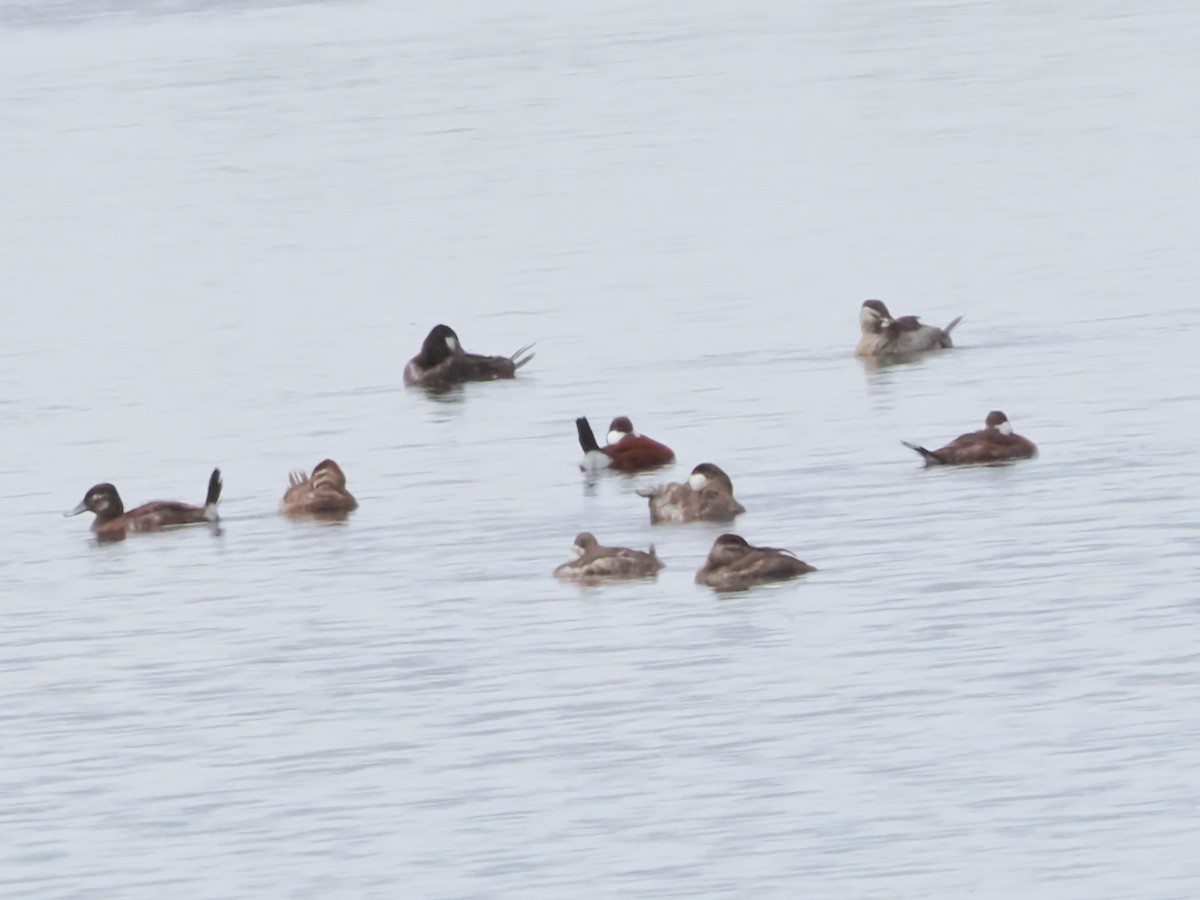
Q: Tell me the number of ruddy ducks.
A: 9